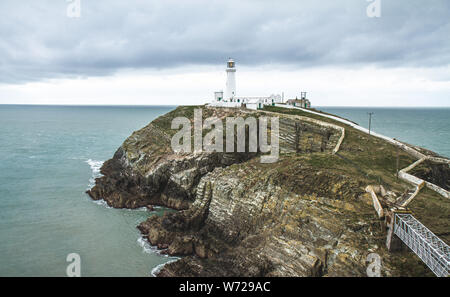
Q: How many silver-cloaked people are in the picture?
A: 0